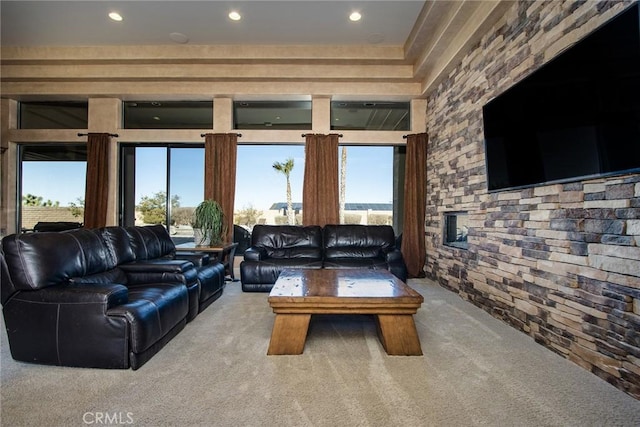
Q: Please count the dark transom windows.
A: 4